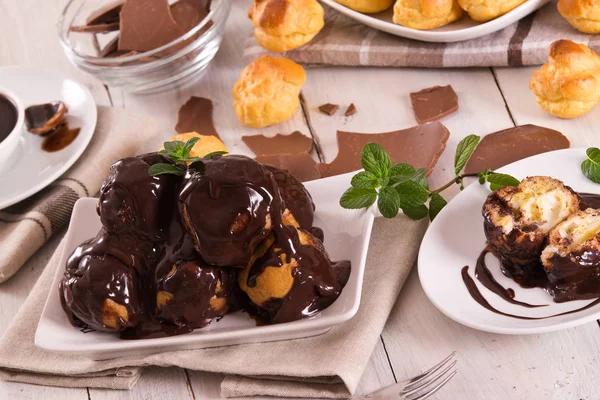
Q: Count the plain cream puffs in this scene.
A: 8